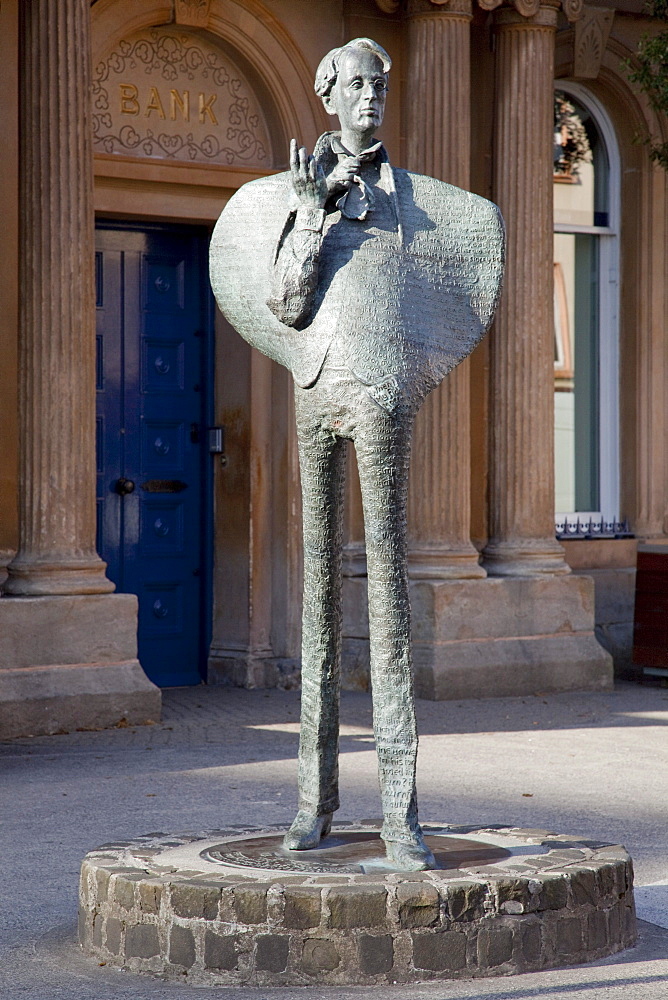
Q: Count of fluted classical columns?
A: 3